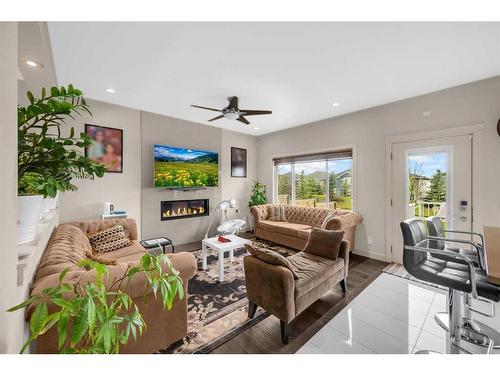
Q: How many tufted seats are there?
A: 2